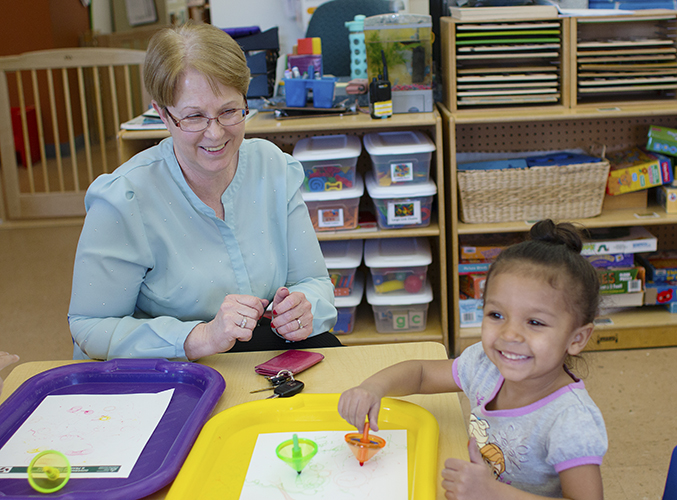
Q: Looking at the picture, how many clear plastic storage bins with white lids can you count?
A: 8